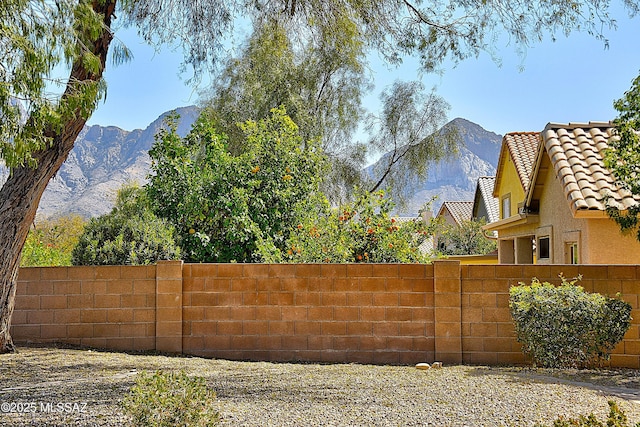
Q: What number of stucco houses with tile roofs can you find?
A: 4